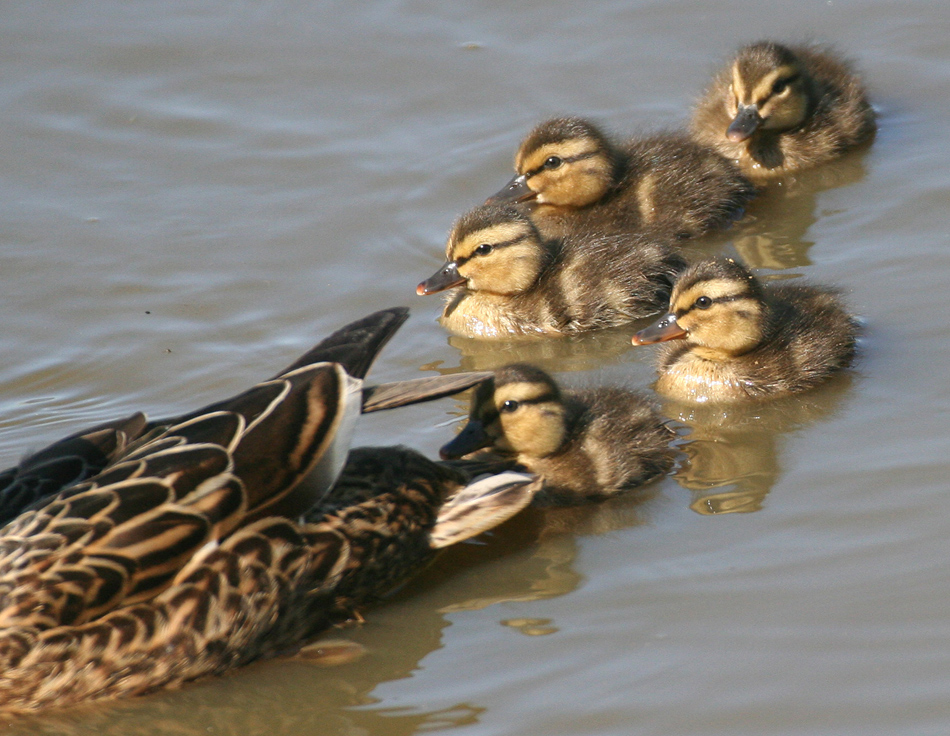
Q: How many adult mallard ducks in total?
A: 1